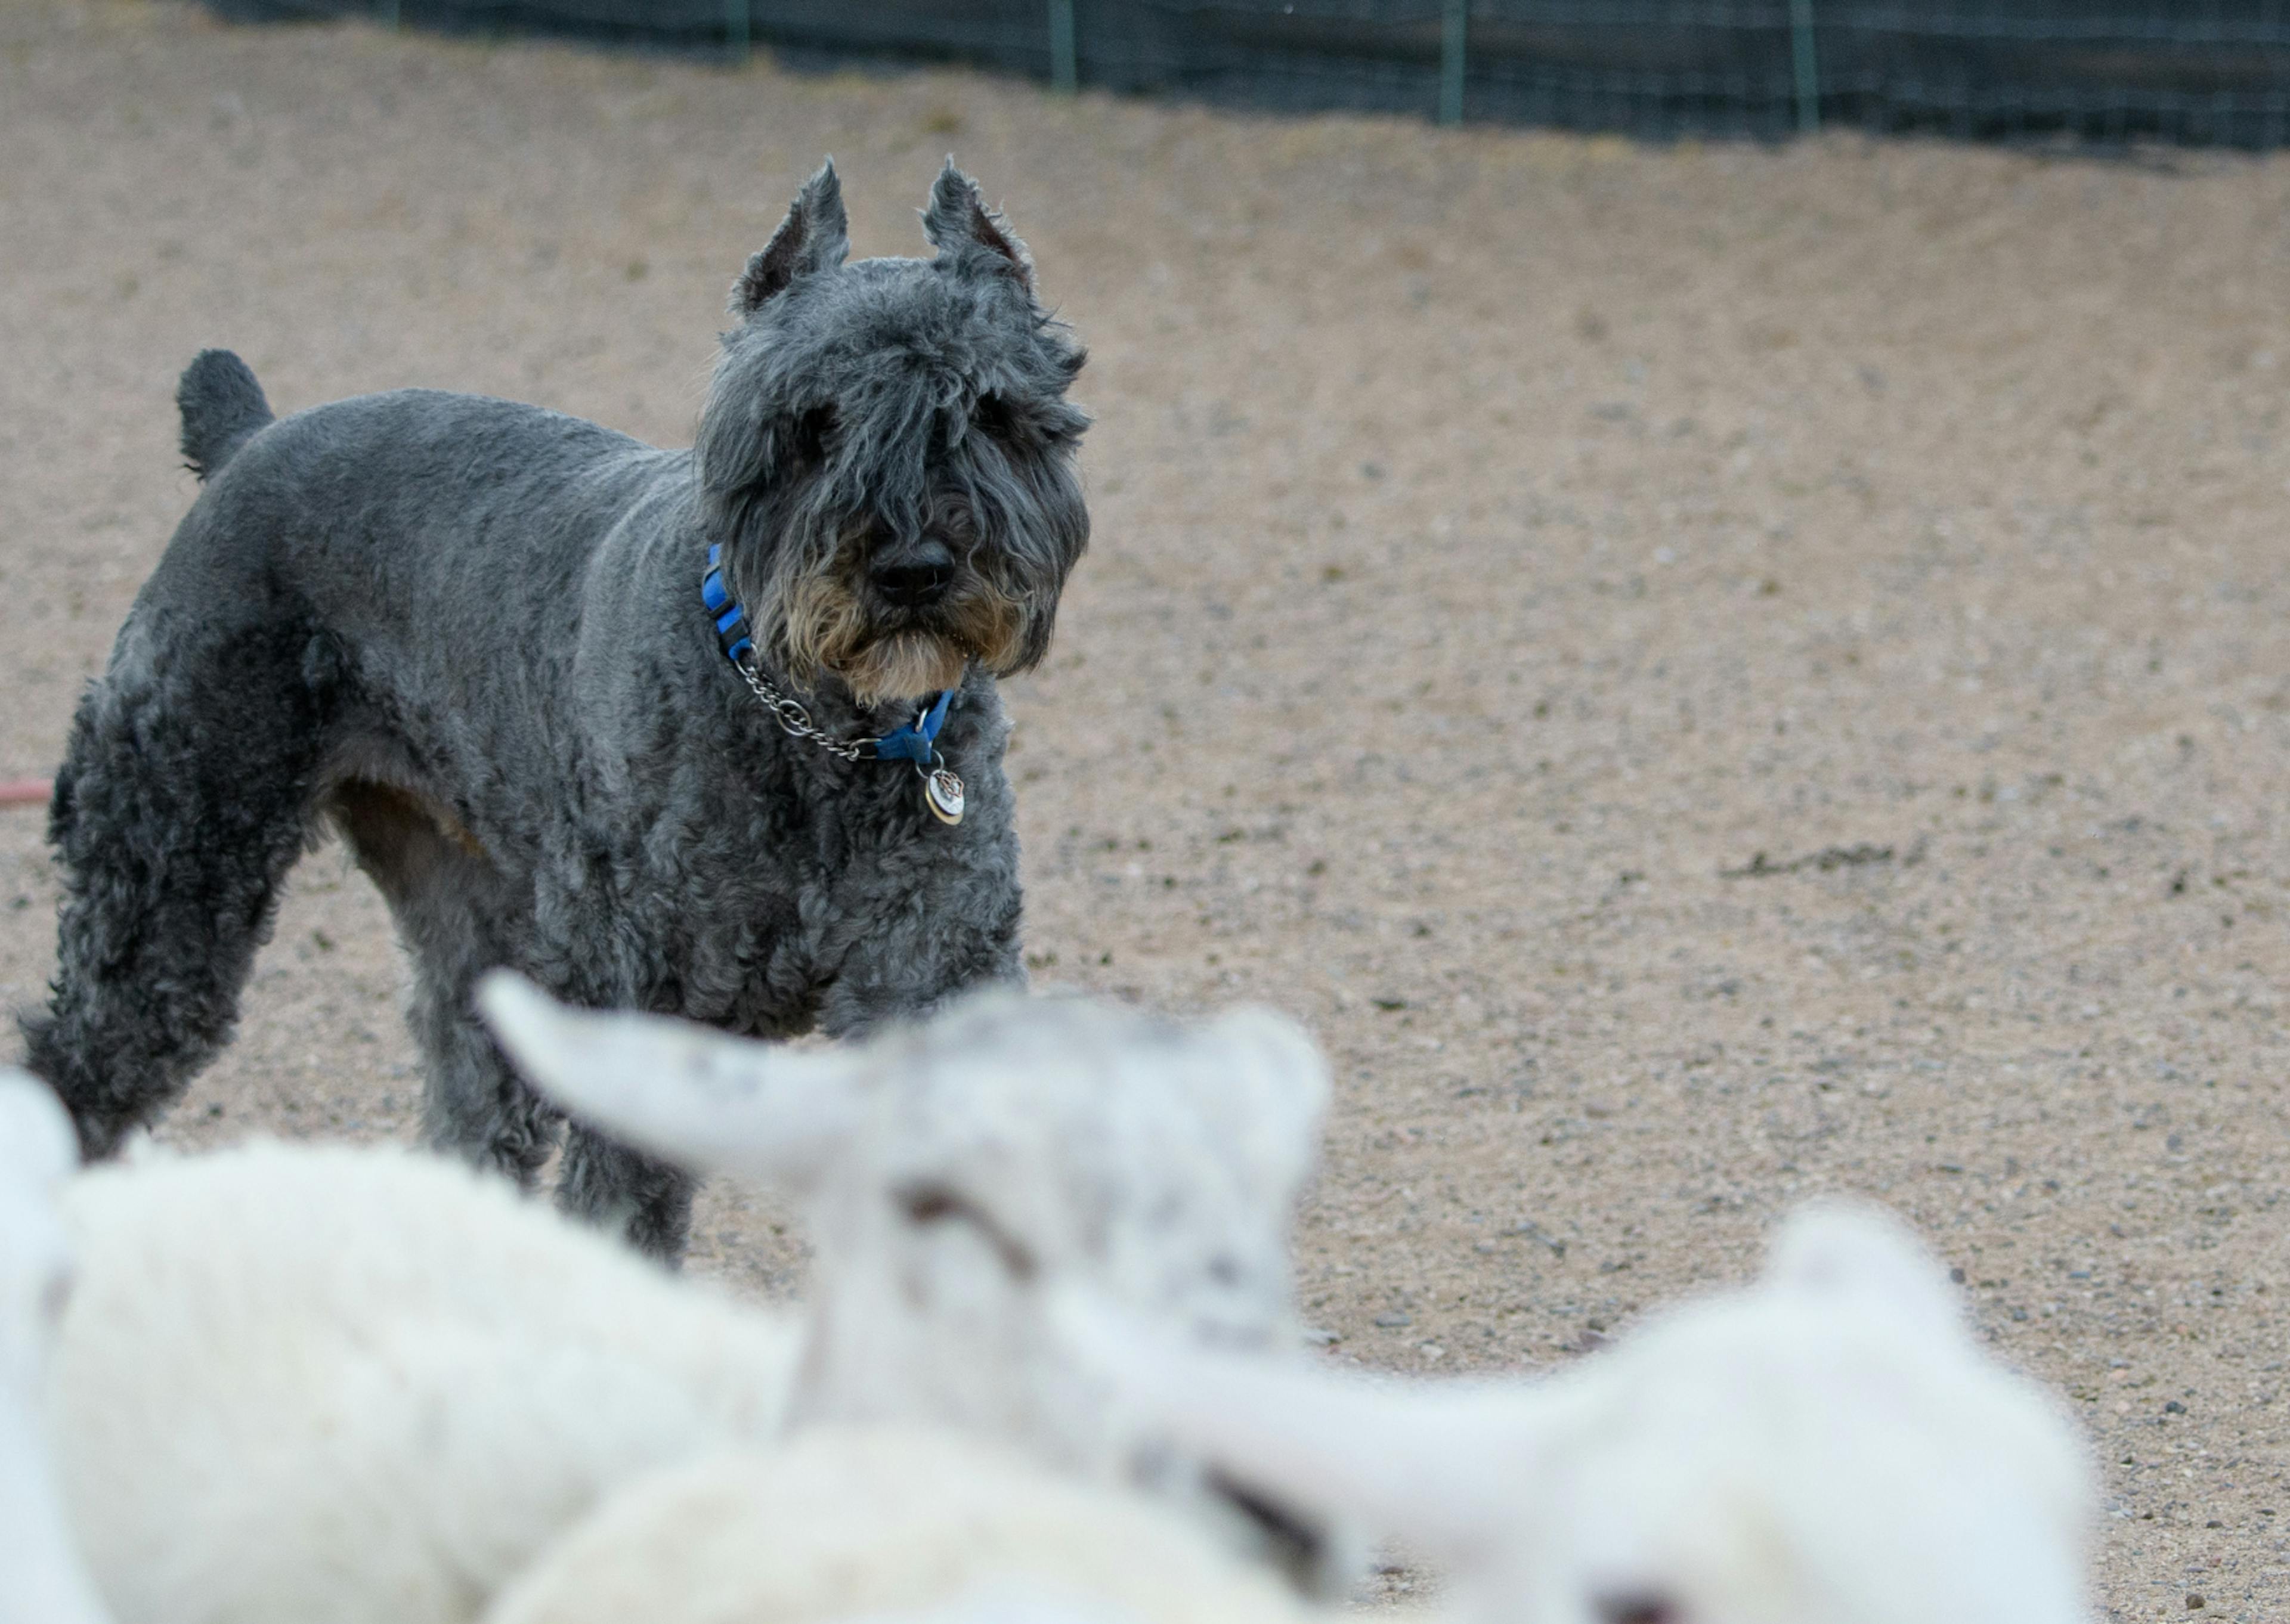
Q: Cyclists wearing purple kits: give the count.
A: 0